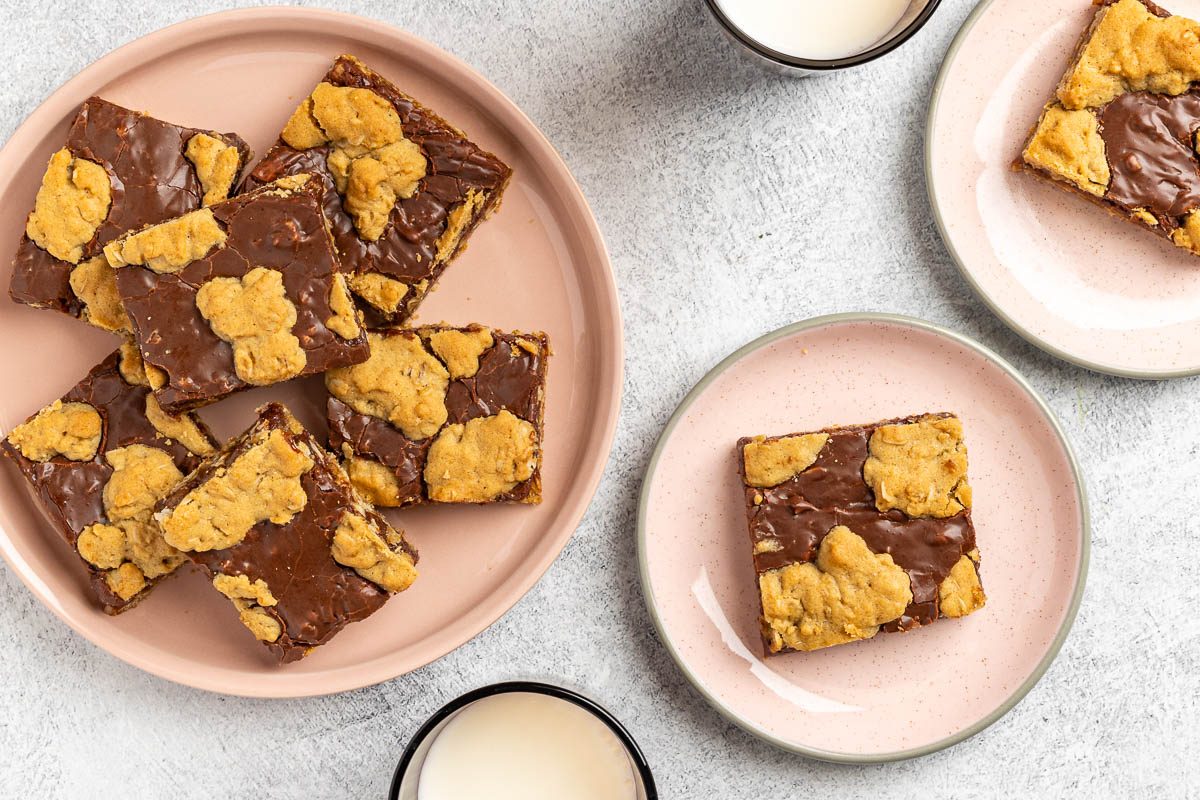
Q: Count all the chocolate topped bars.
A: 8